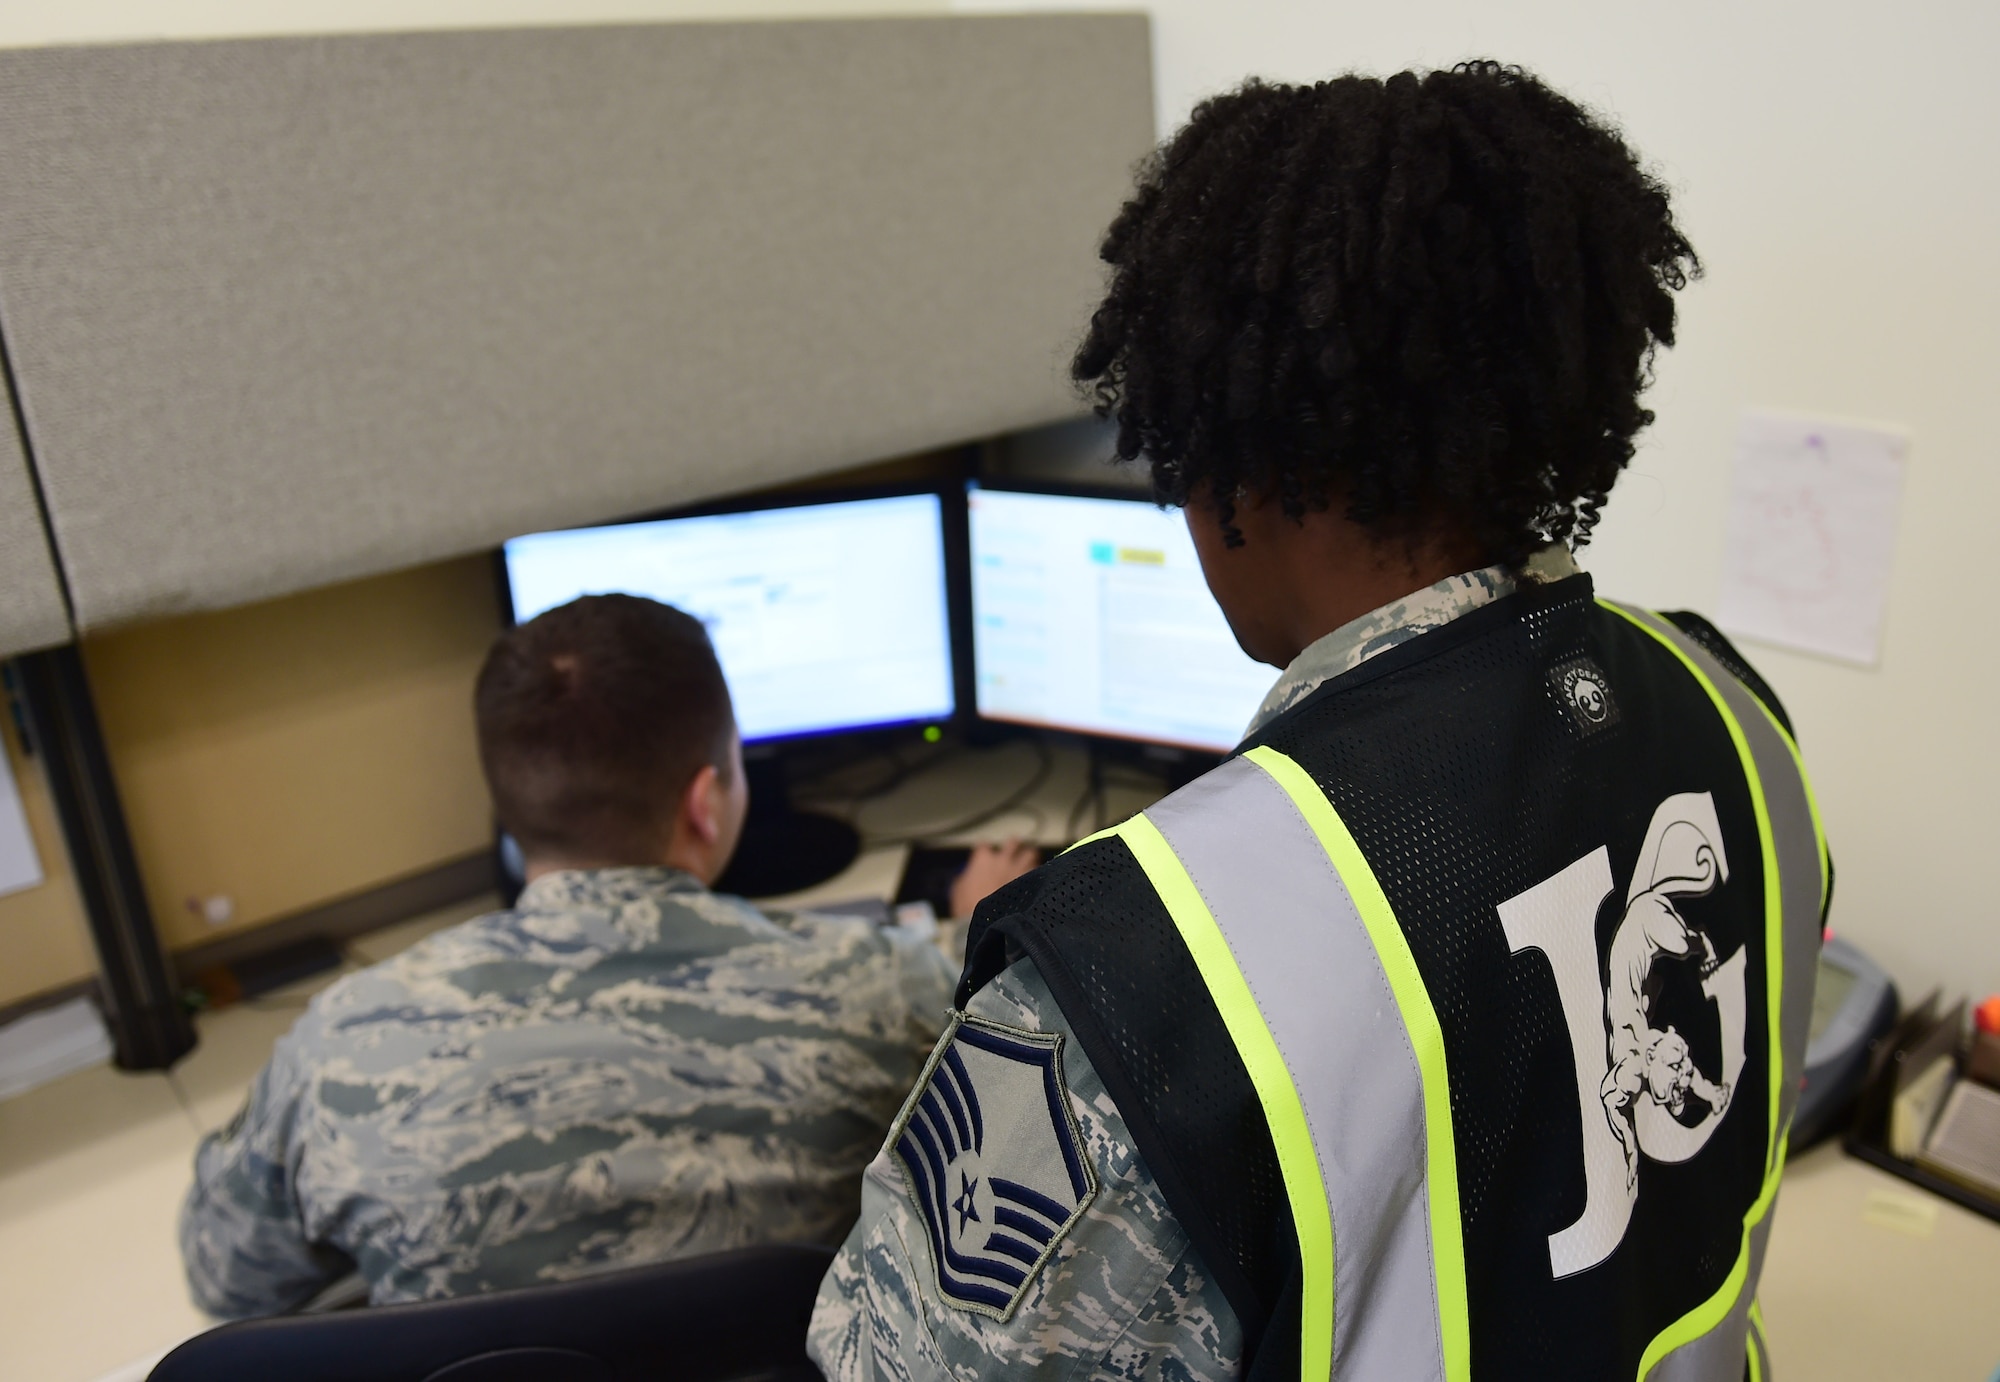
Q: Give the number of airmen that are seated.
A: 1